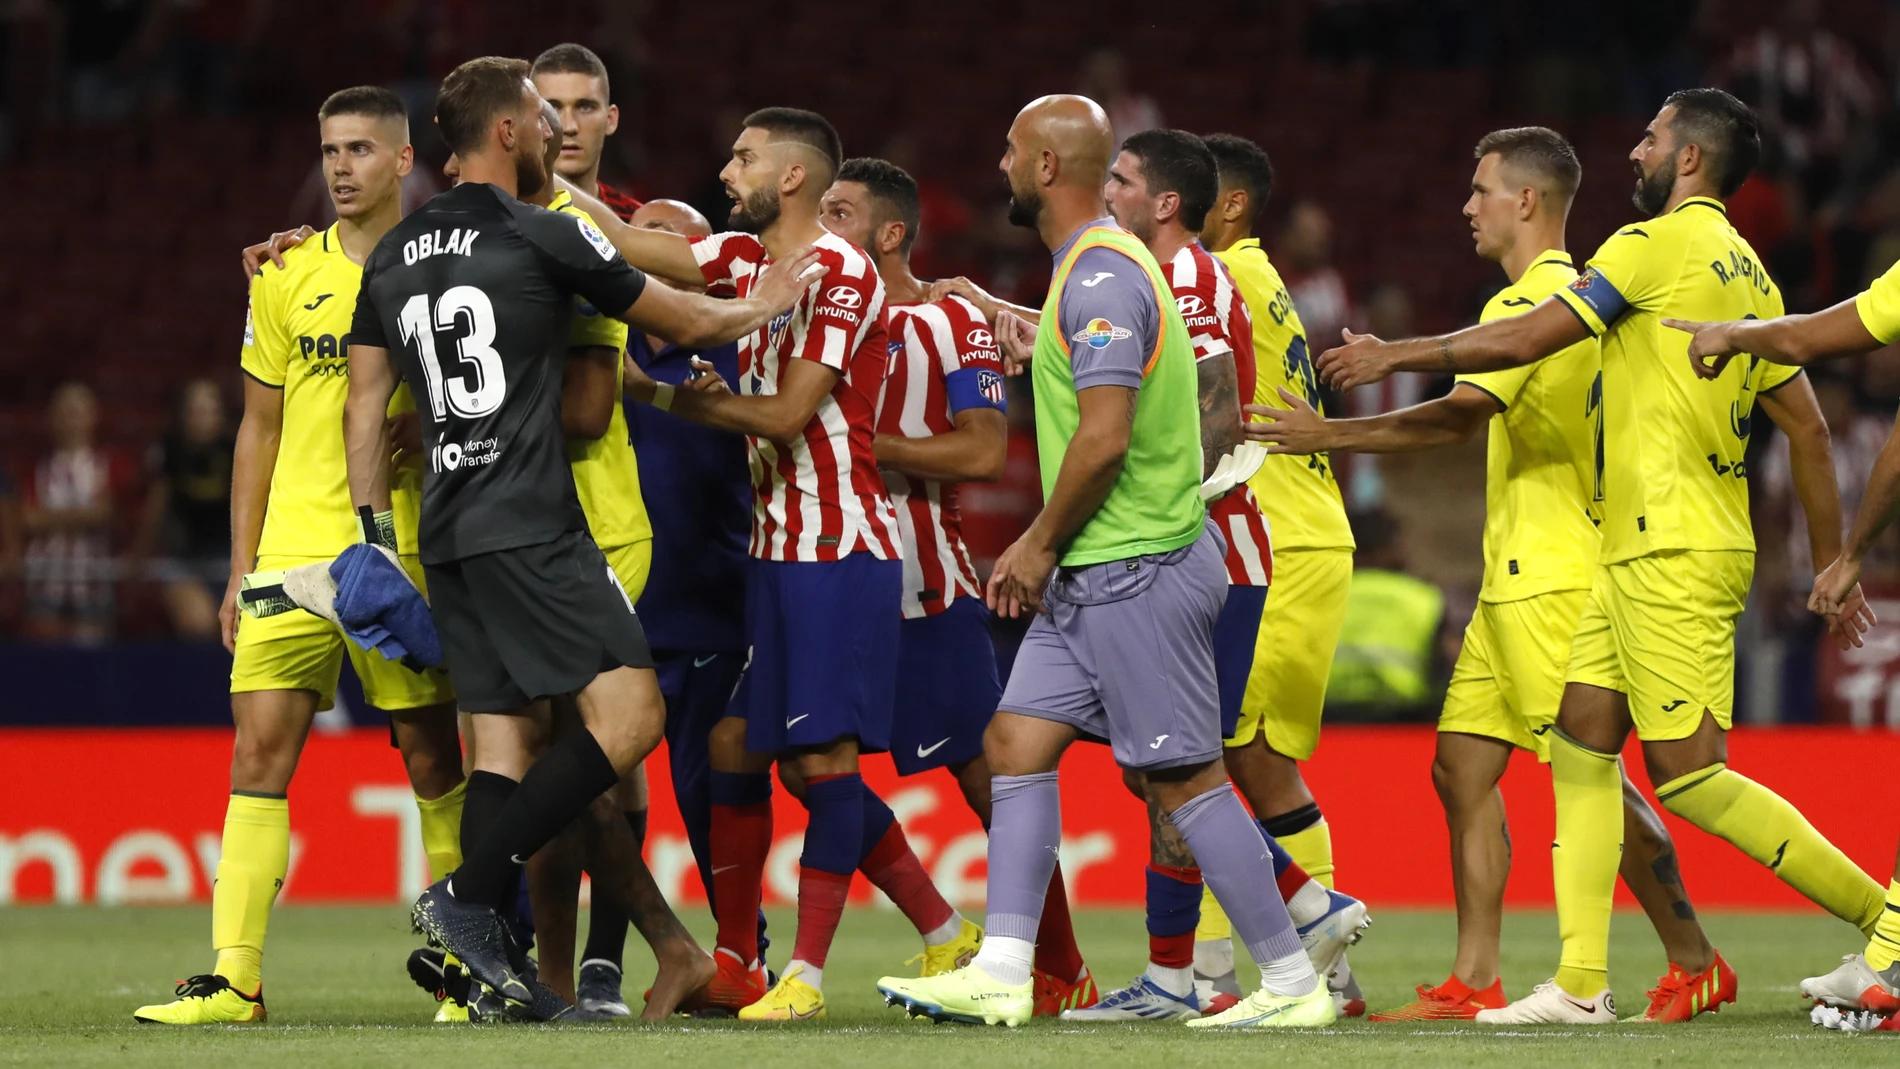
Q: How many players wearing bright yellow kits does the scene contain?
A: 6